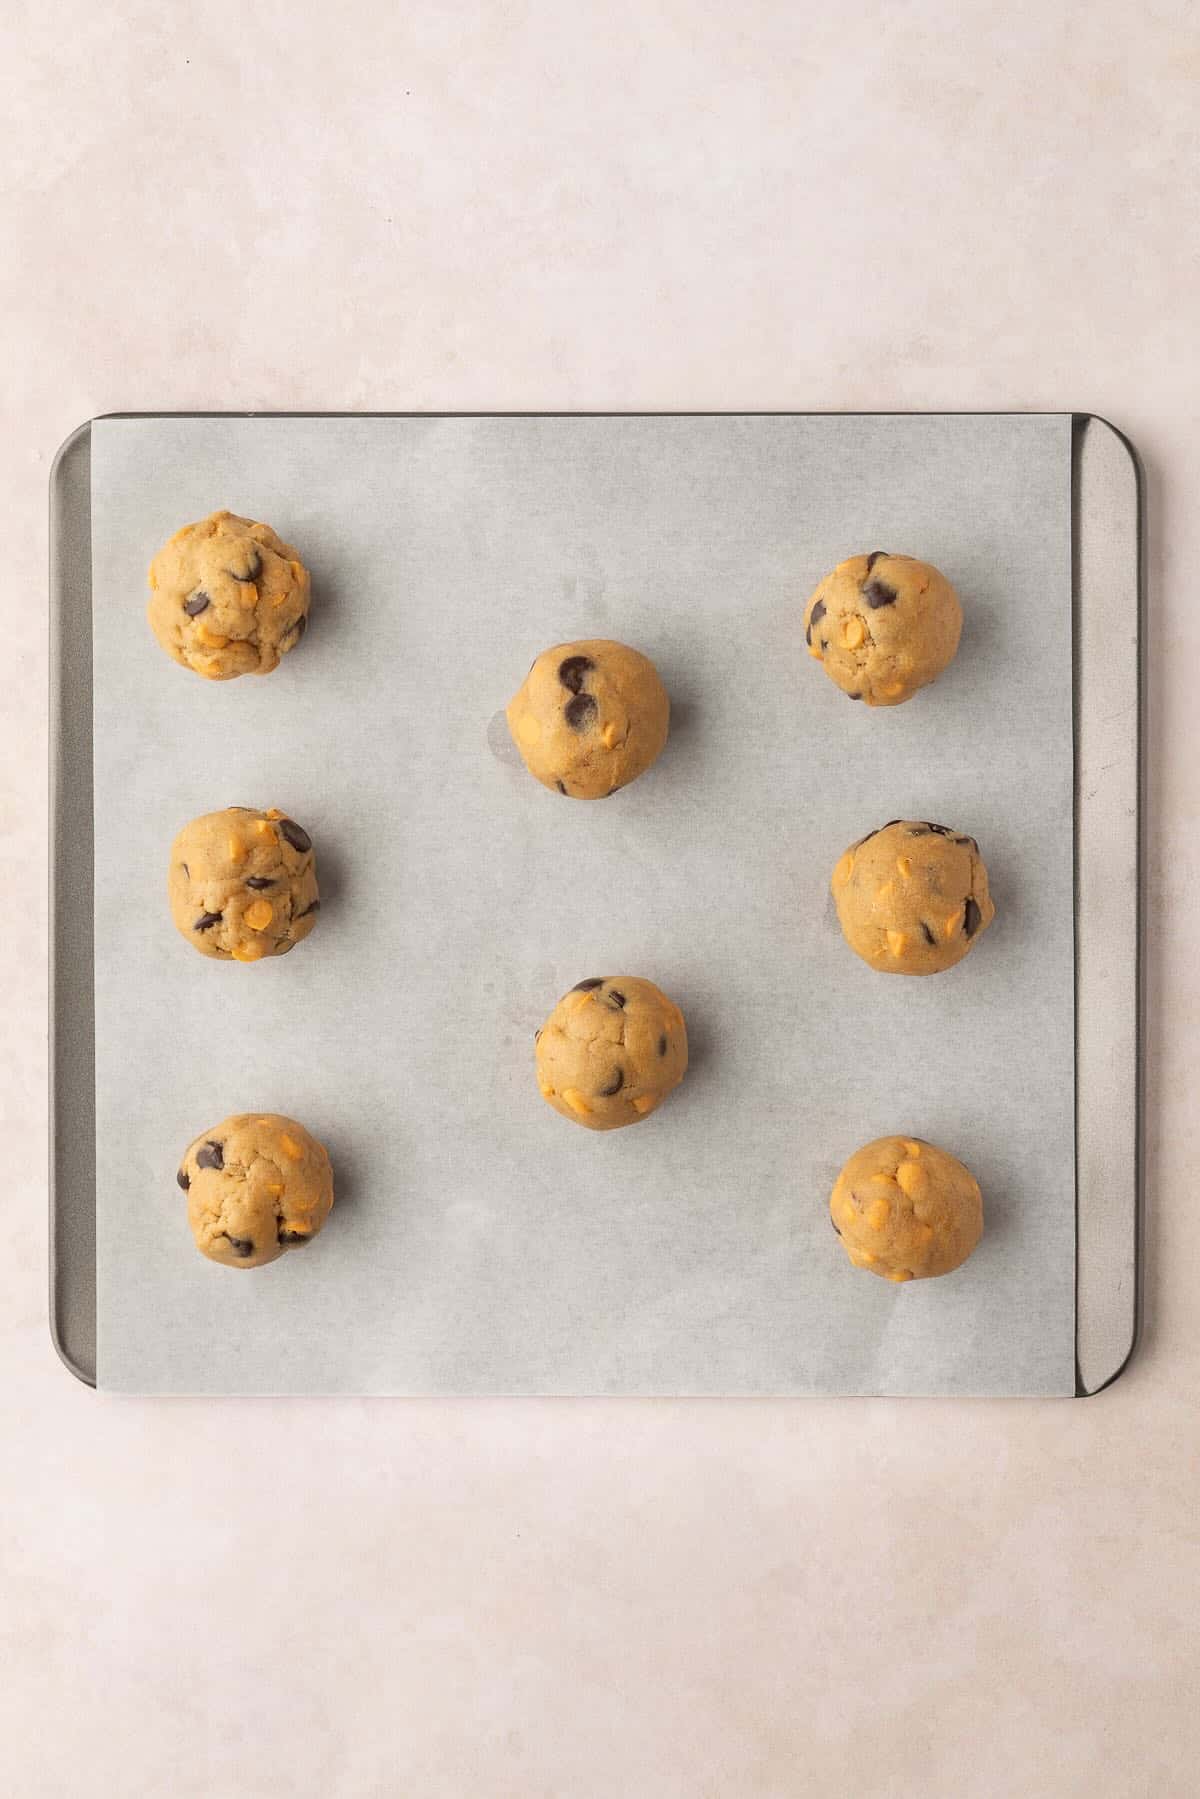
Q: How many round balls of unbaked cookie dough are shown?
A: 8